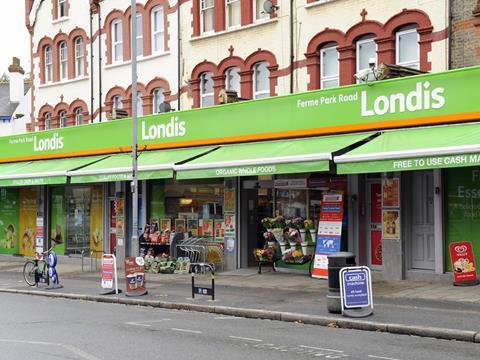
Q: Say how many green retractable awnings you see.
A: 4